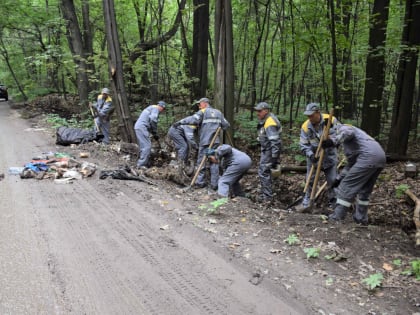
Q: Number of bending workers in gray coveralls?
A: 4